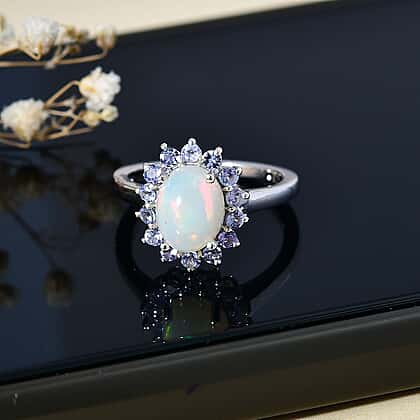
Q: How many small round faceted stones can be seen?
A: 14